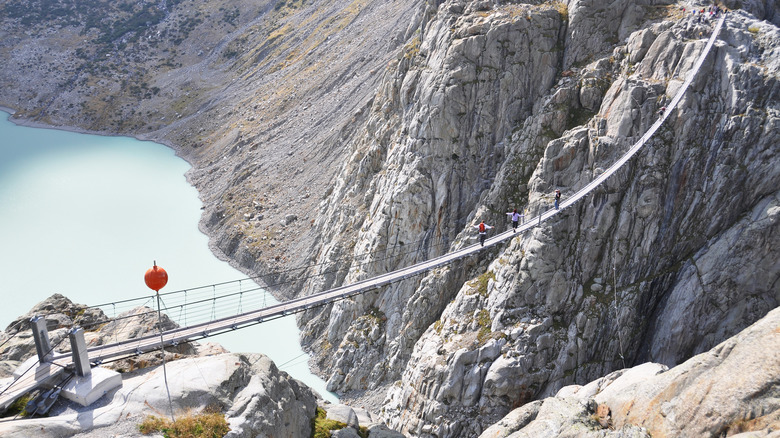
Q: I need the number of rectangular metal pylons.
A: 2